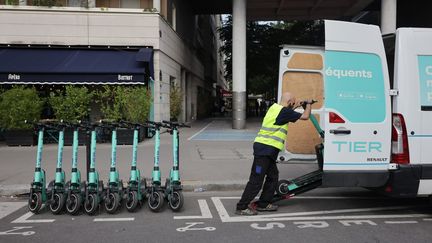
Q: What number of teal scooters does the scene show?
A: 9